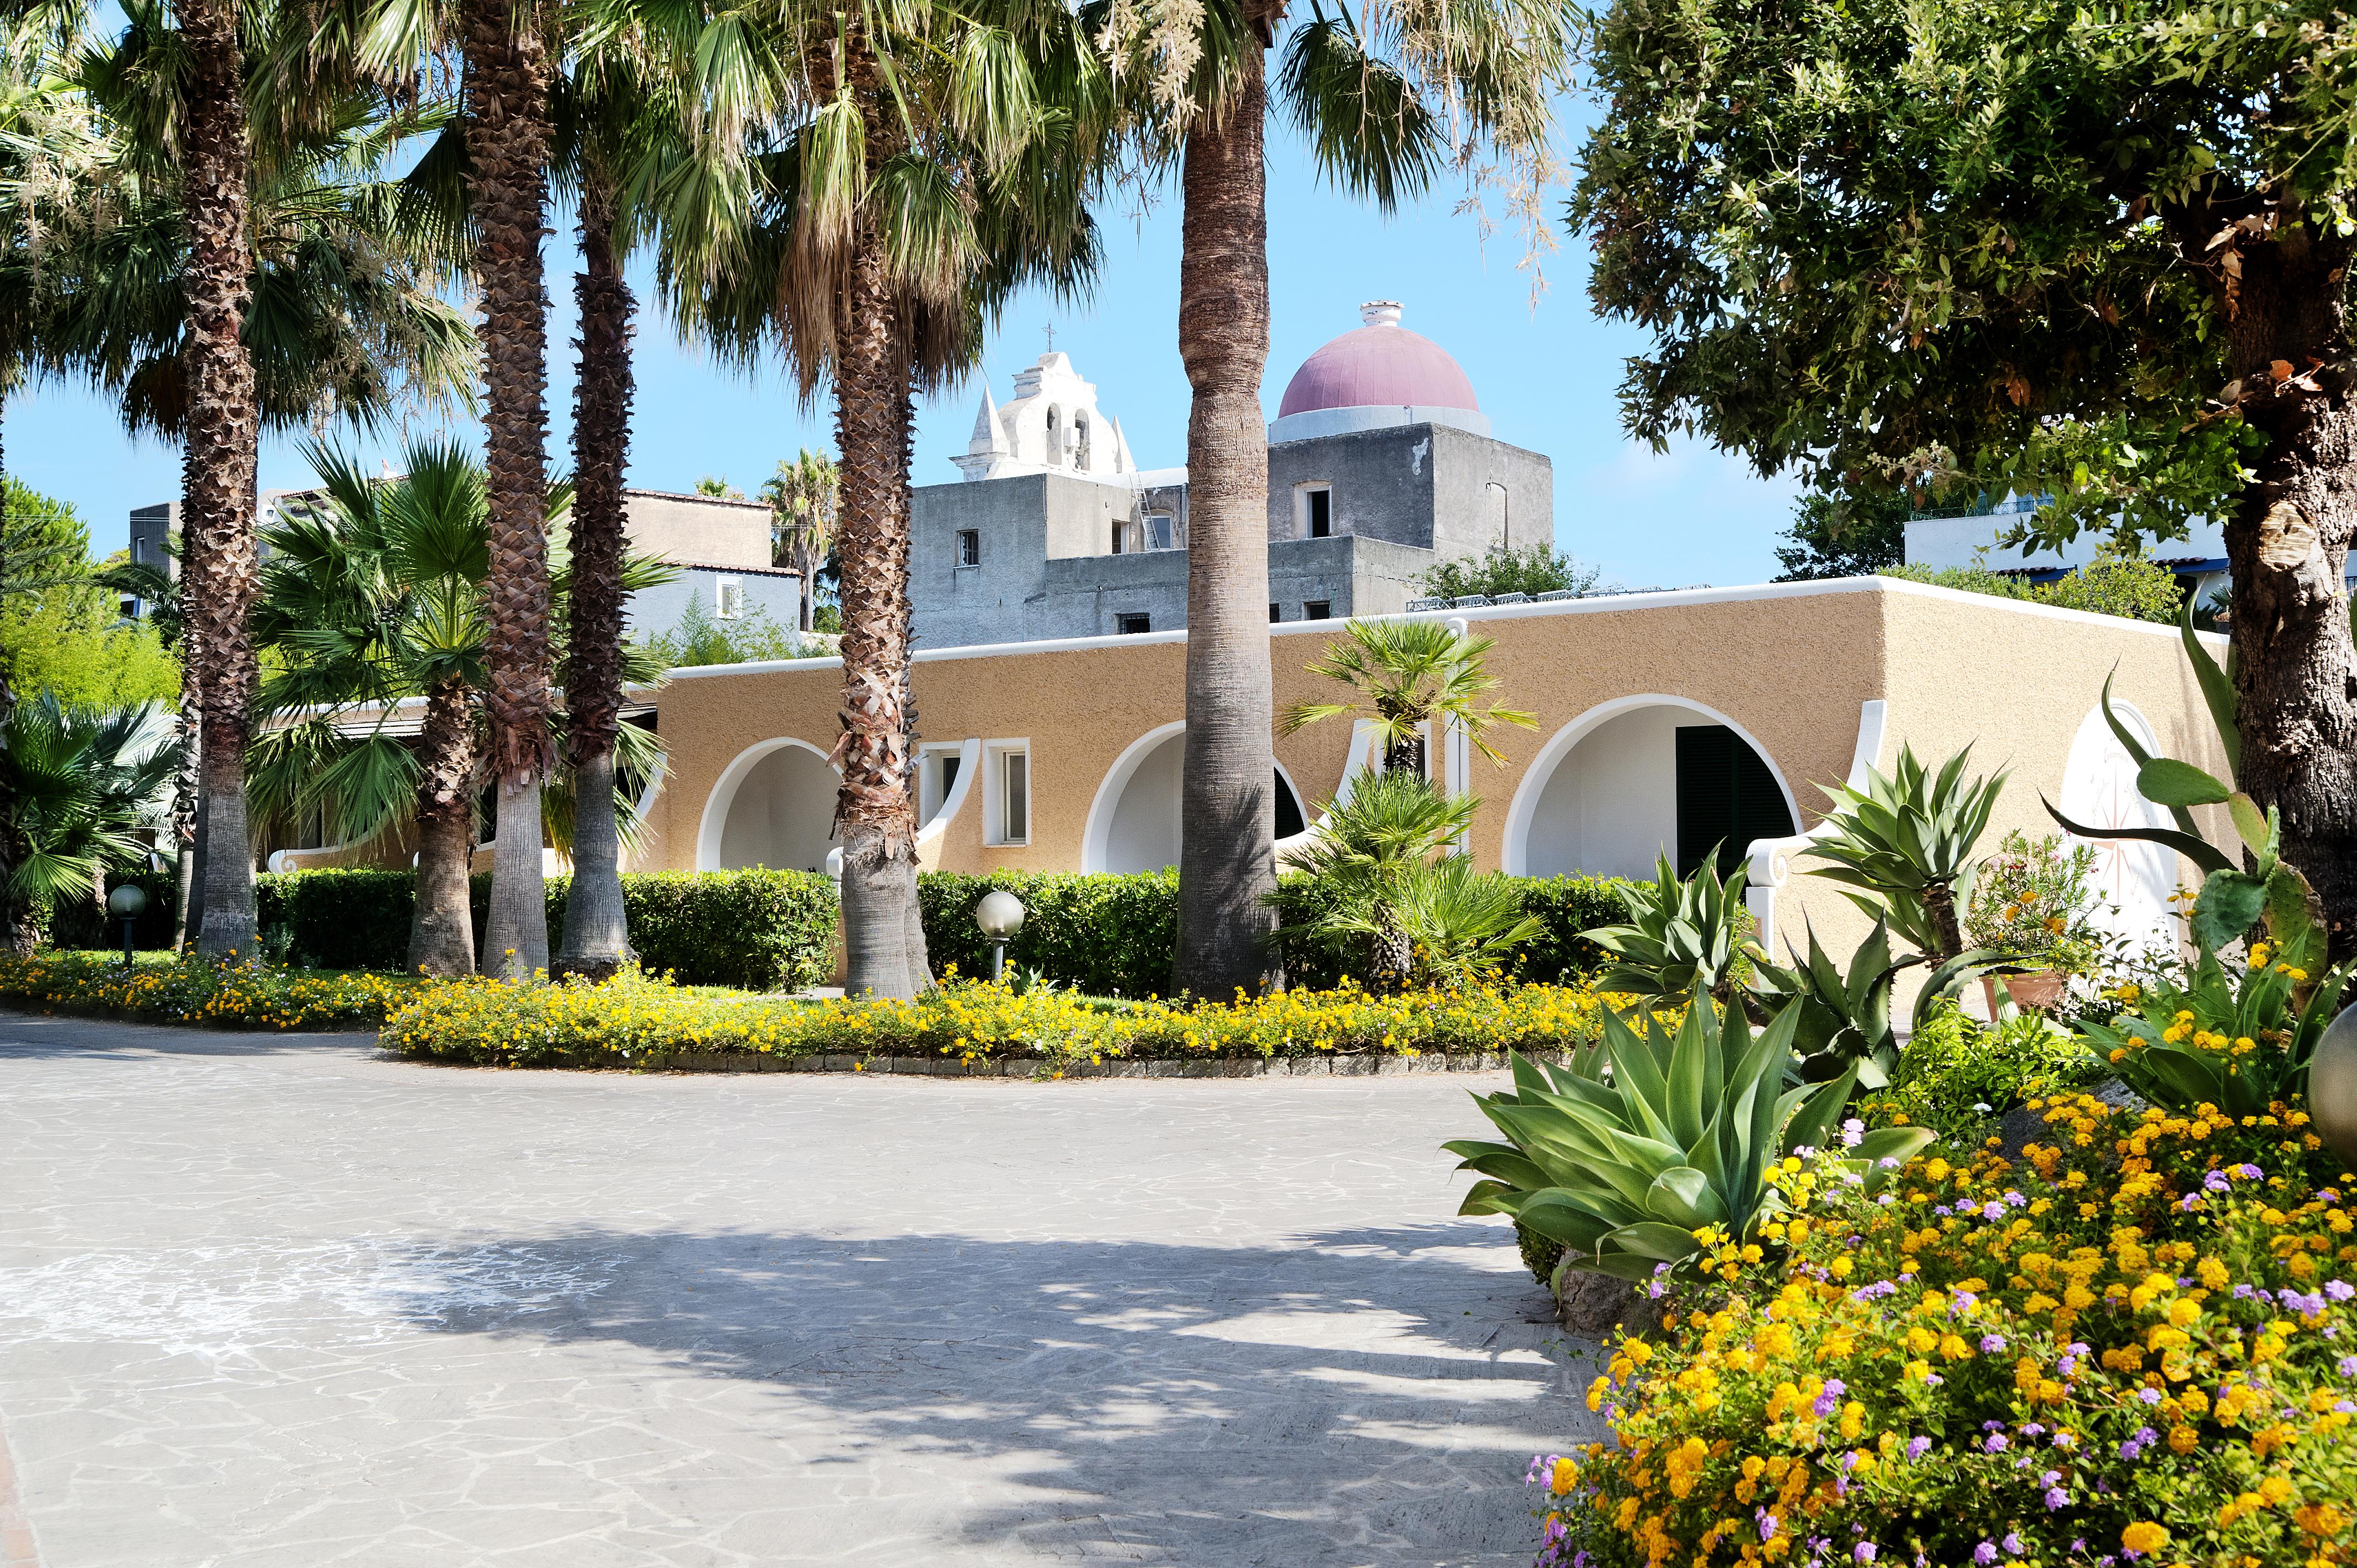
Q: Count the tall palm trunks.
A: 5